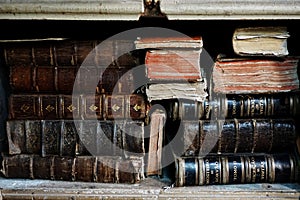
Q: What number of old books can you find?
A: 14